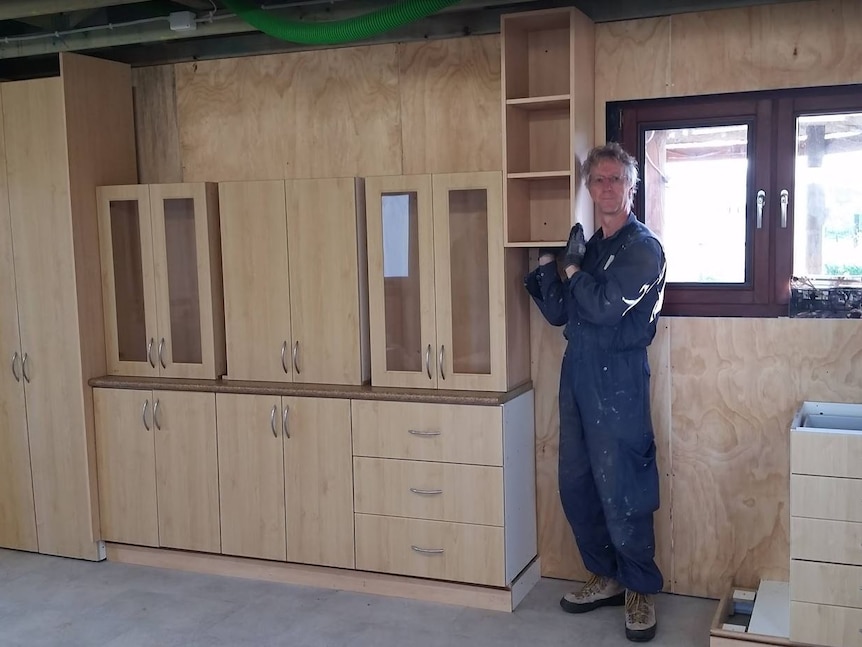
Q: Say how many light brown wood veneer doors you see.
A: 12